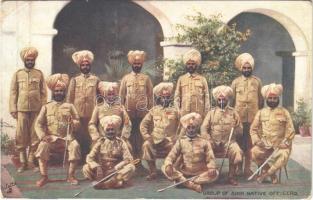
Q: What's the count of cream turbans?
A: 12